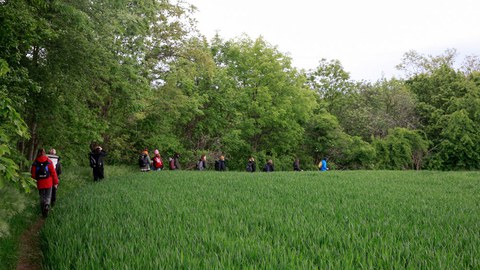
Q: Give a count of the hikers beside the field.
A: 12